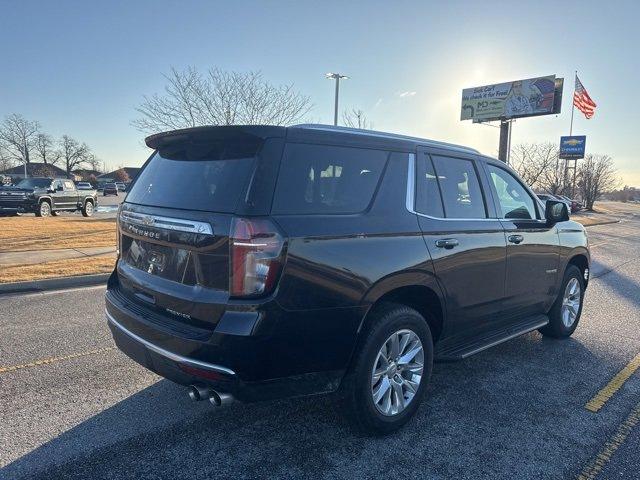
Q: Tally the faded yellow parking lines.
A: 3